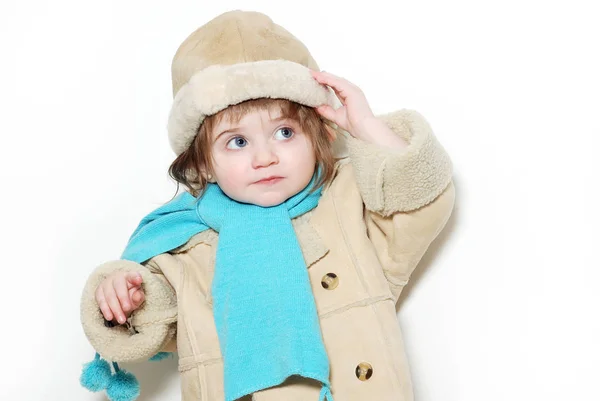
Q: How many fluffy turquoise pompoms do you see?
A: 2